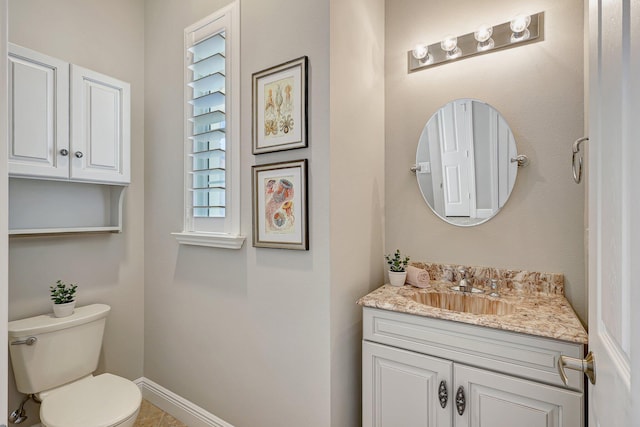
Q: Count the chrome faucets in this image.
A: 1